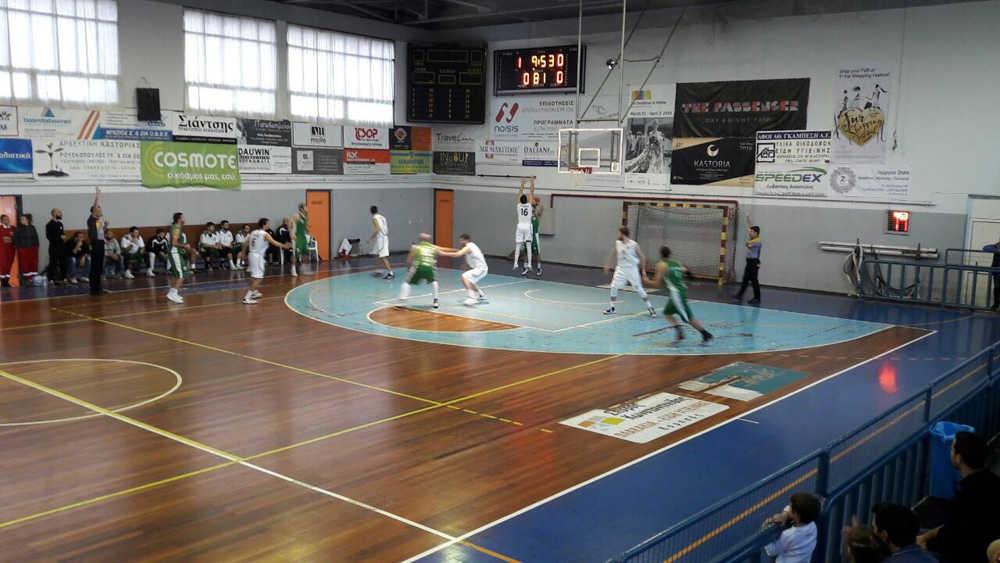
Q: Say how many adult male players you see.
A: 10